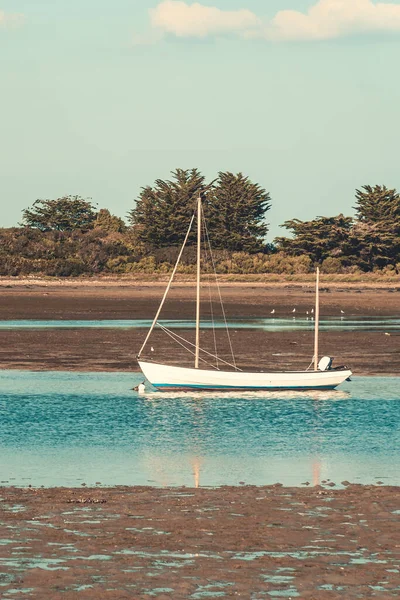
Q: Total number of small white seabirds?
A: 5